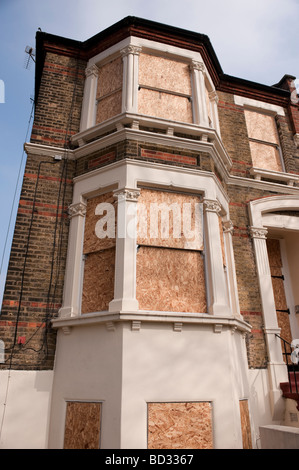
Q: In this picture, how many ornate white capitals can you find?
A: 9